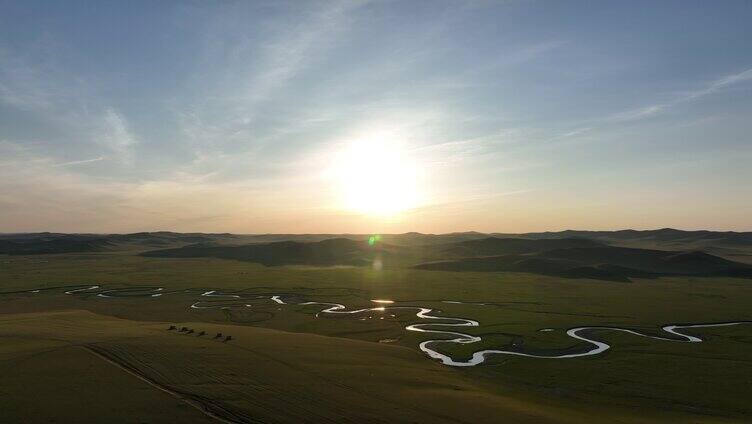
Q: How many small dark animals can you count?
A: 6